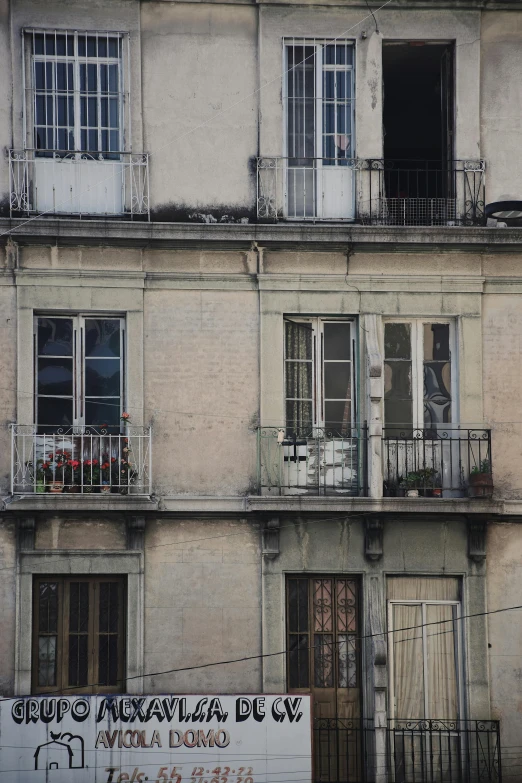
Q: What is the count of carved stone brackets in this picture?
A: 5